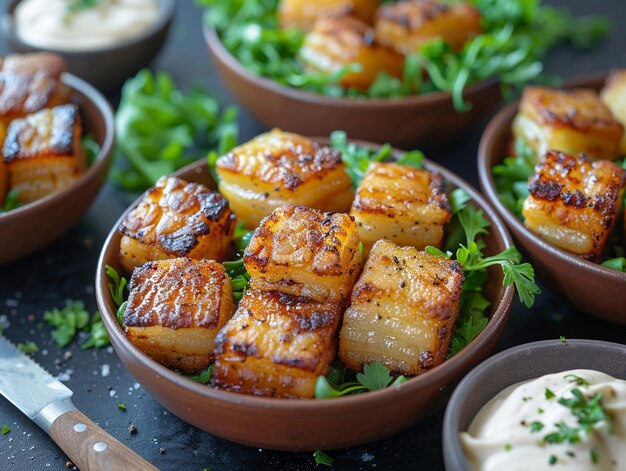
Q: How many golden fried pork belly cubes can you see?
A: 15